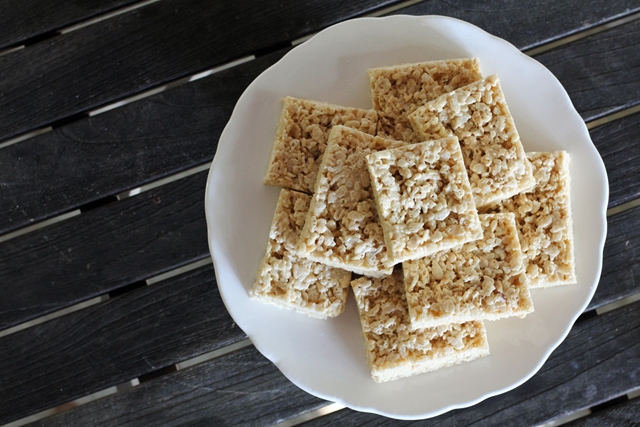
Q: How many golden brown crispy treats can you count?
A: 9